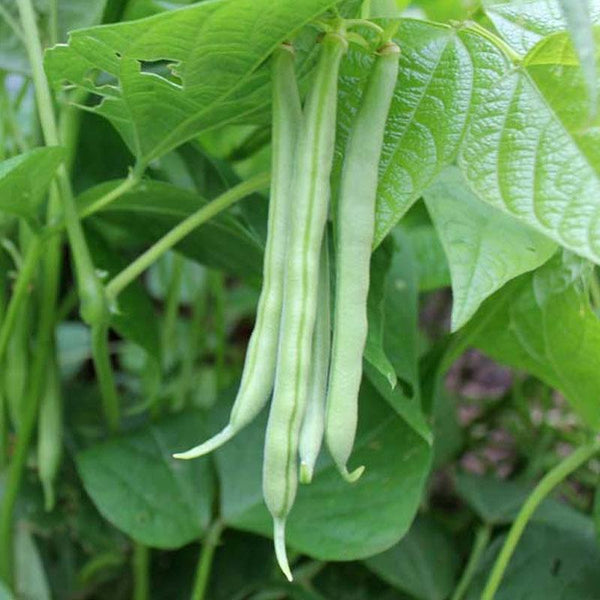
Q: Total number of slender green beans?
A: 4